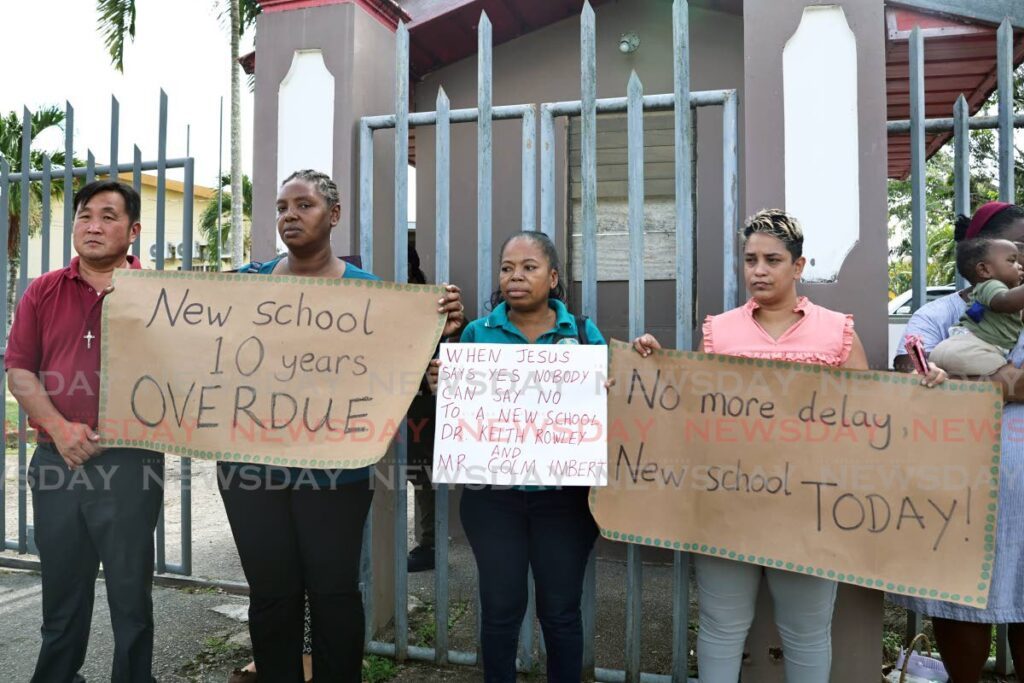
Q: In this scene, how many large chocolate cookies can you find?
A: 0